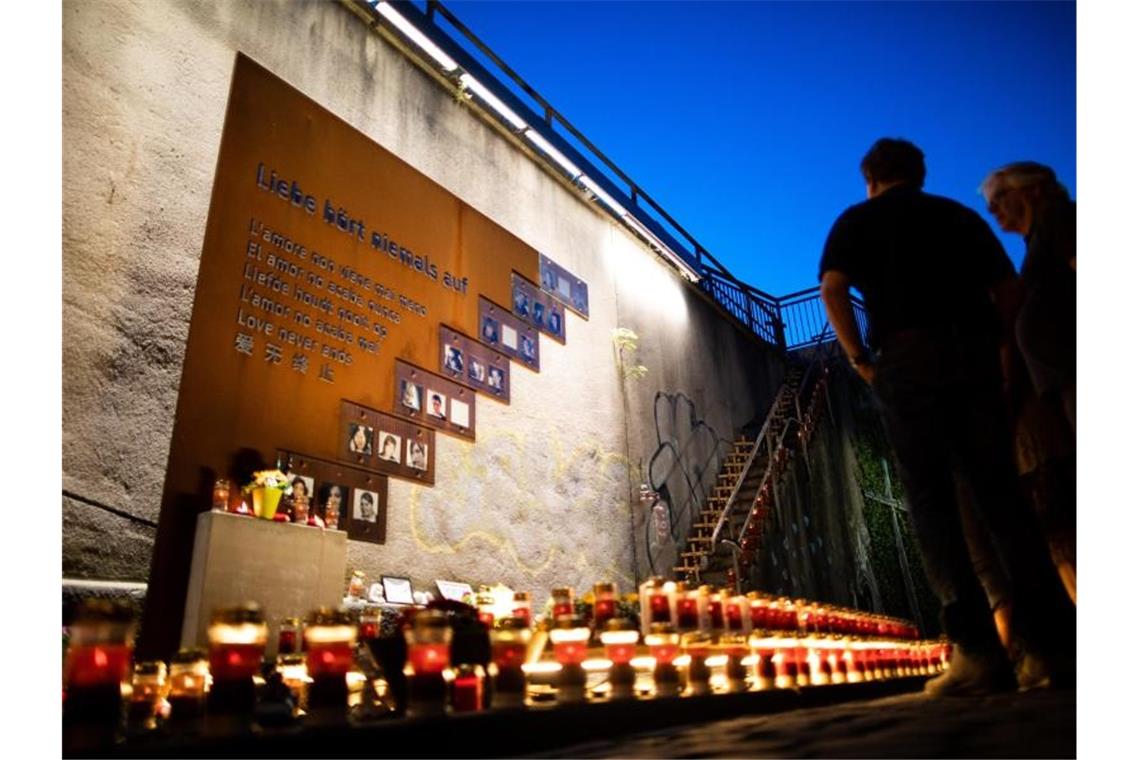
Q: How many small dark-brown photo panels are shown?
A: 7